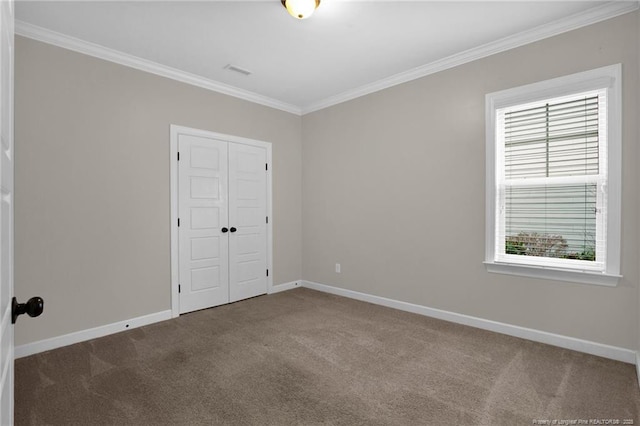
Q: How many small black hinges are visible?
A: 6